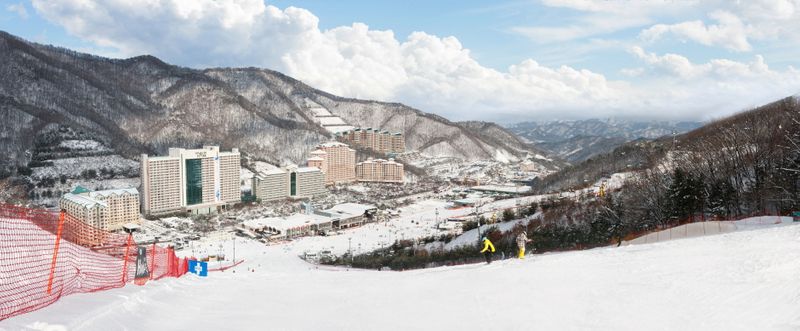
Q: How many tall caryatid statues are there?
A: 0